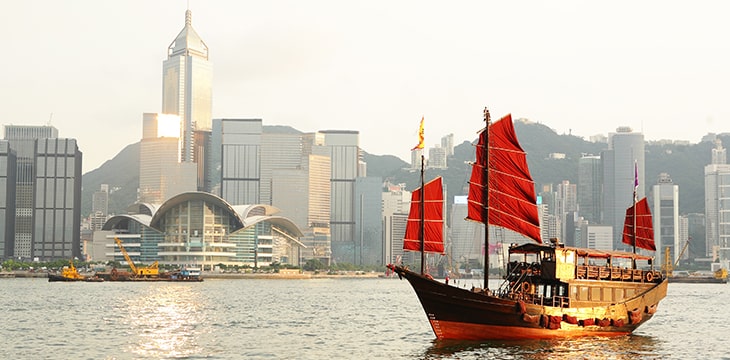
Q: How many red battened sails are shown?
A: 3